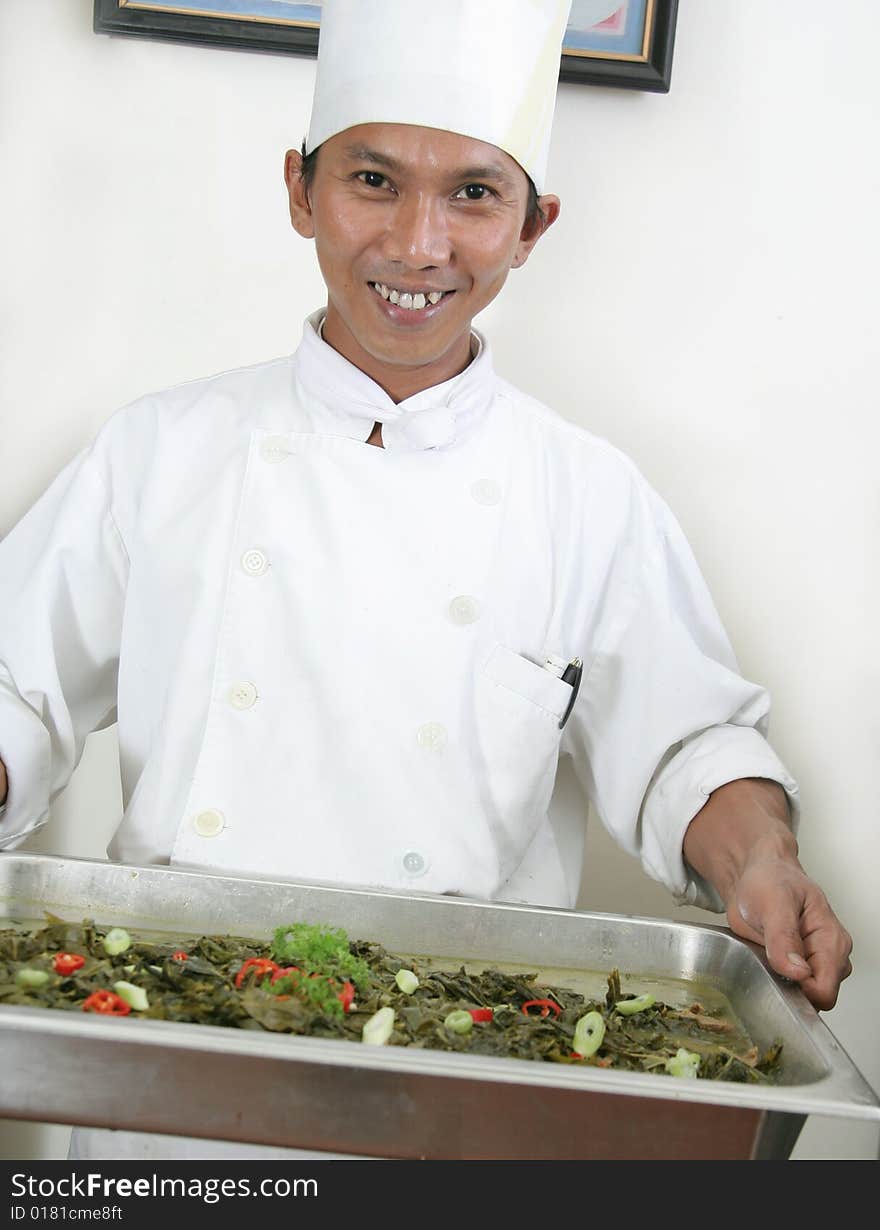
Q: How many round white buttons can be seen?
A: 8